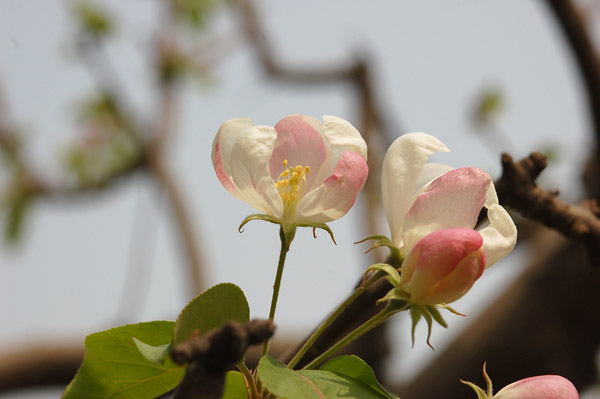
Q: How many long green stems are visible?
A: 3